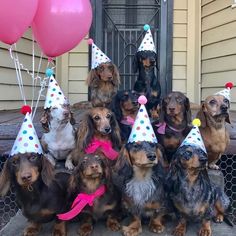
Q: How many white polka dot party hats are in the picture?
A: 7